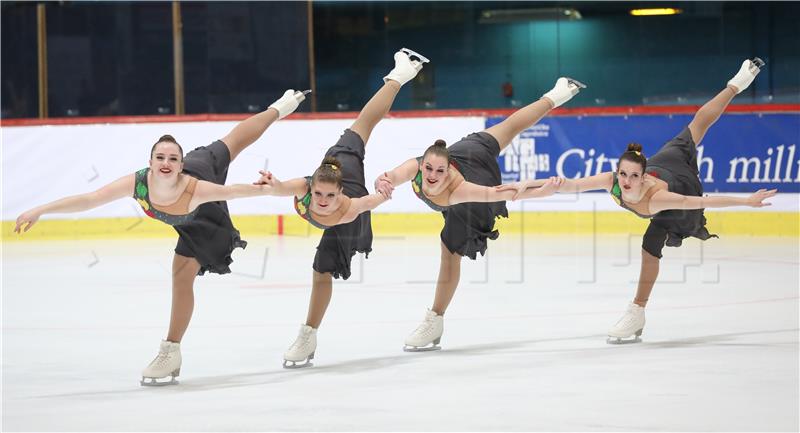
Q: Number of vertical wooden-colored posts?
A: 3